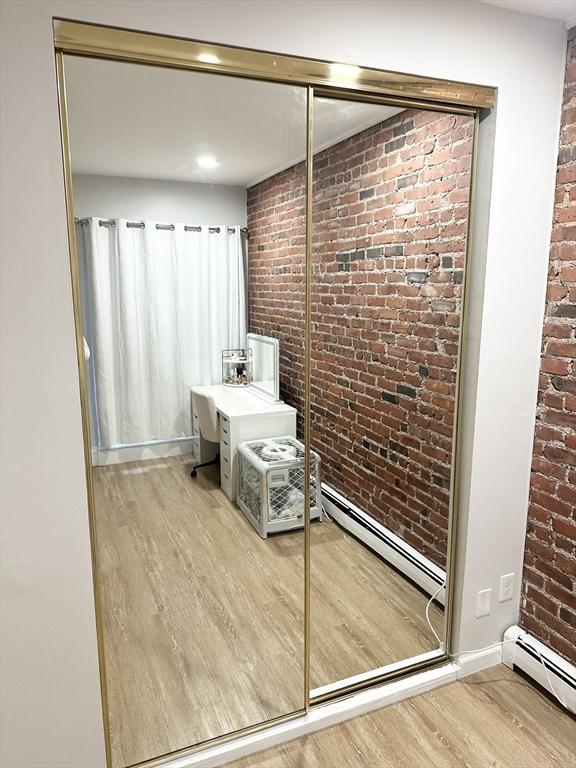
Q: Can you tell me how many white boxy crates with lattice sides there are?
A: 1